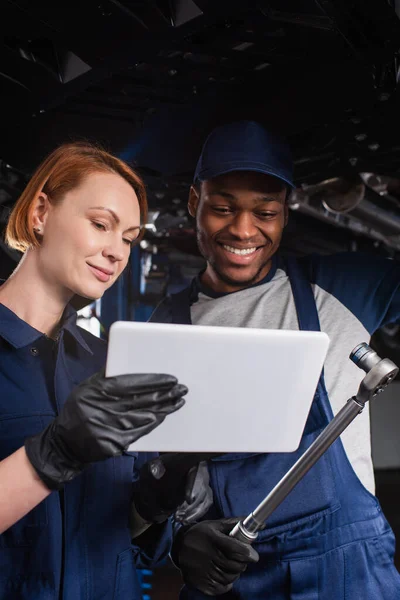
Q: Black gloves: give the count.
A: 3